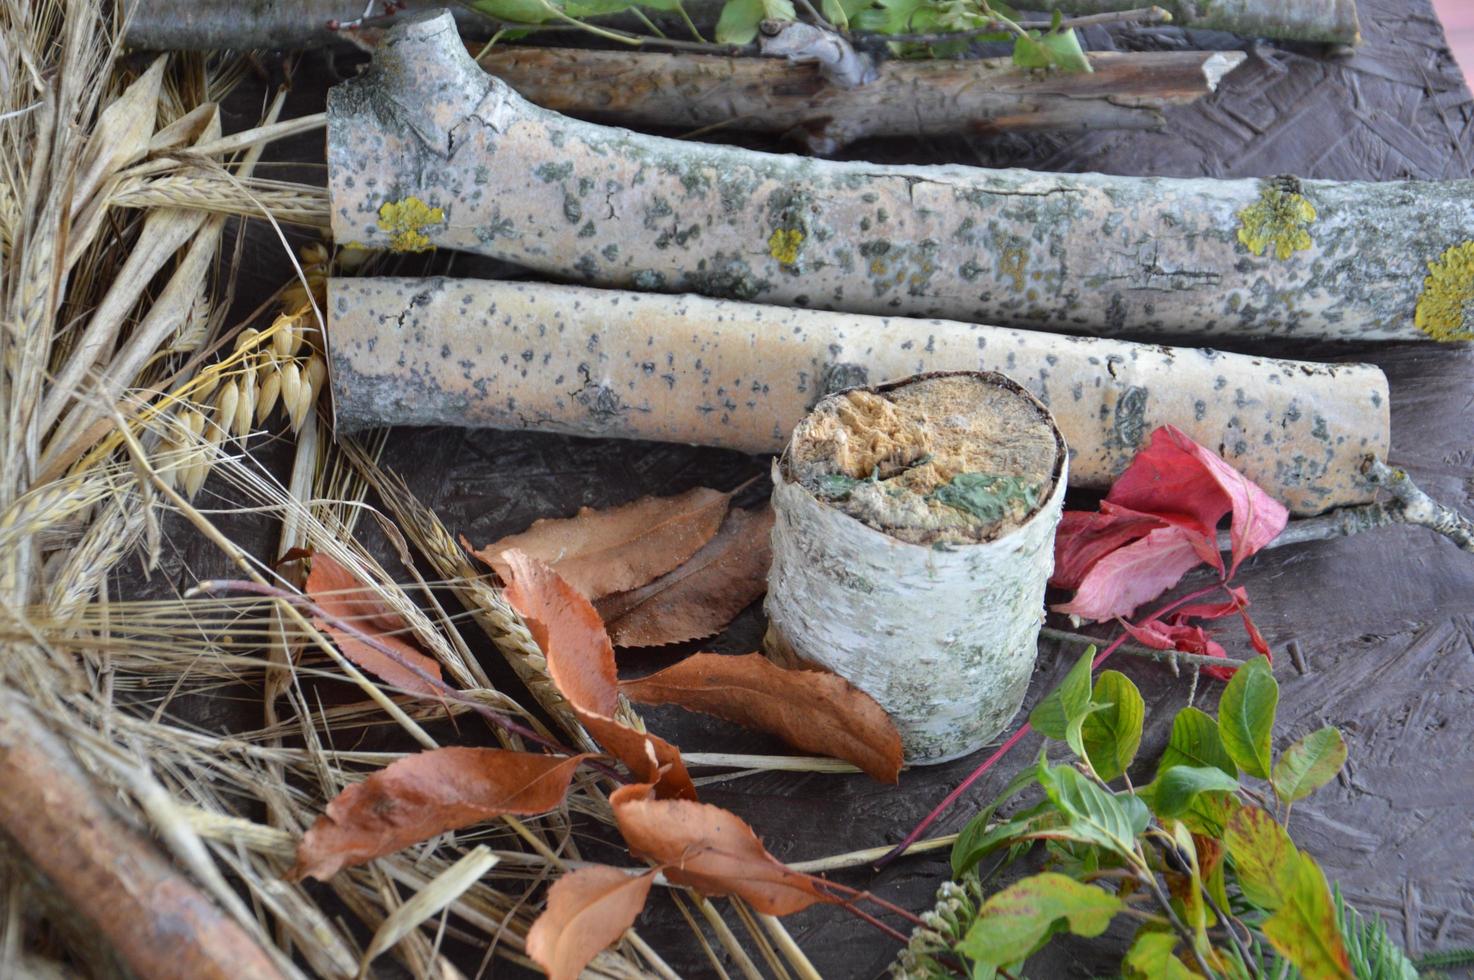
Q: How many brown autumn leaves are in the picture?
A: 8